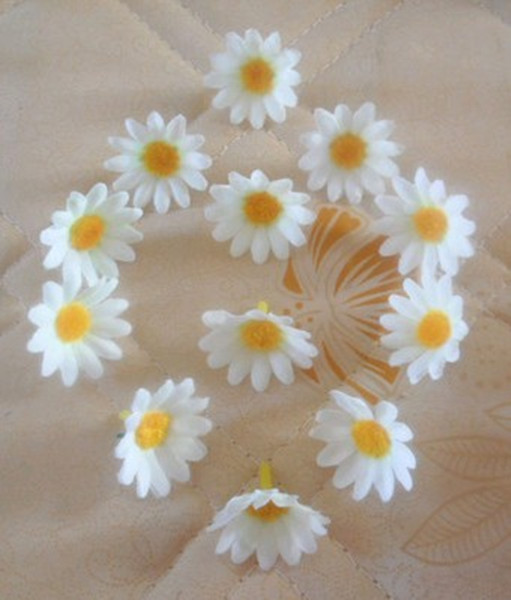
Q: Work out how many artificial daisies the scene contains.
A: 12